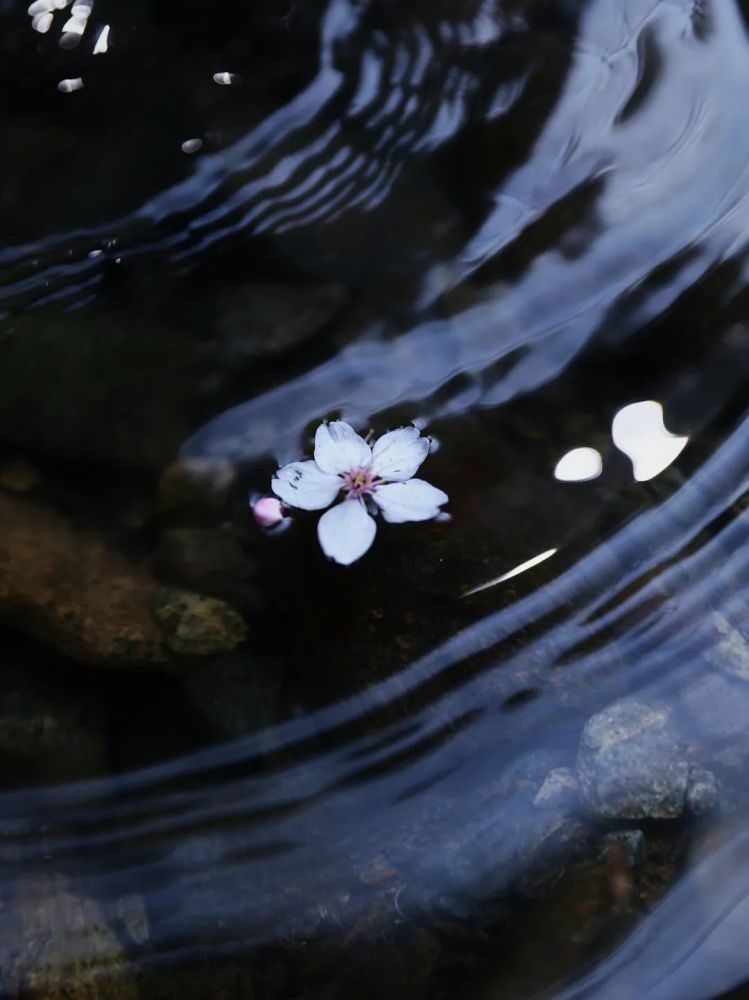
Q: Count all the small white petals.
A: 5